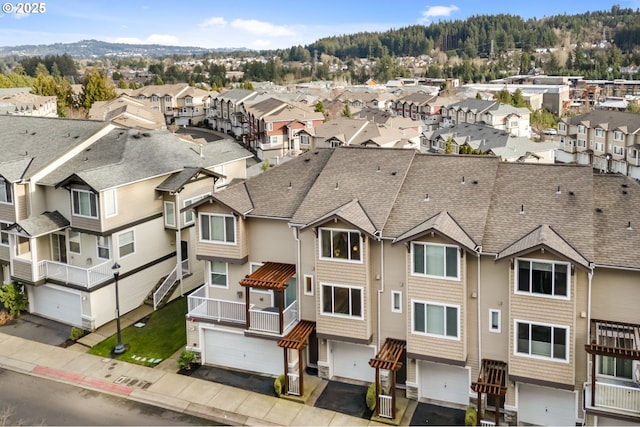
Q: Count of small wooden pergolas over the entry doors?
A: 3